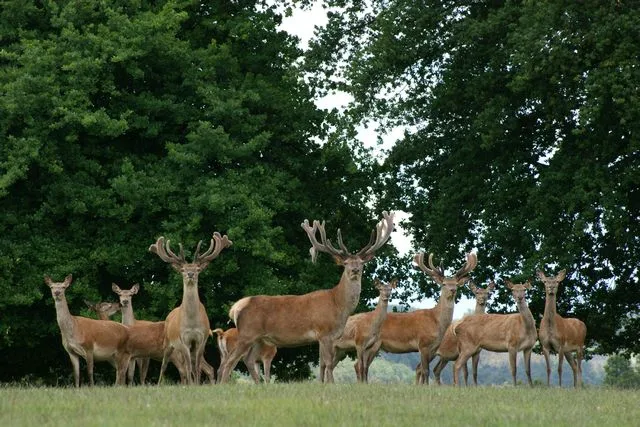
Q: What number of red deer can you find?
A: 11